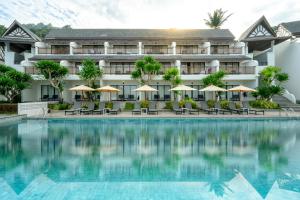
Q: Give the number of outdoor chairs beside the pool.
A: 12